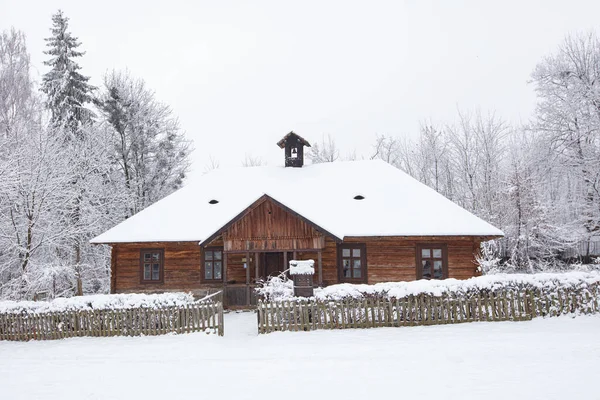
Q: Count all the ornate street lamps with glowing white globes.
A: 0